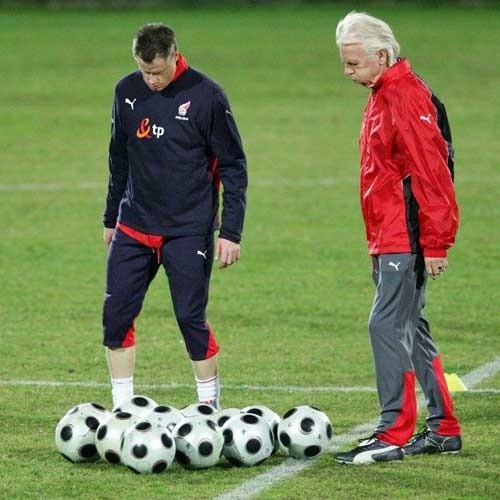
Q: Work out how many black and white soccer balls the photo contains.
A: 11